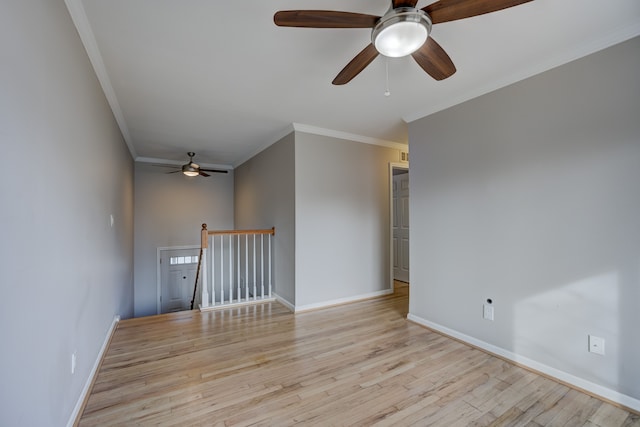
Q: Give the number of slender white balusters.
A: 8